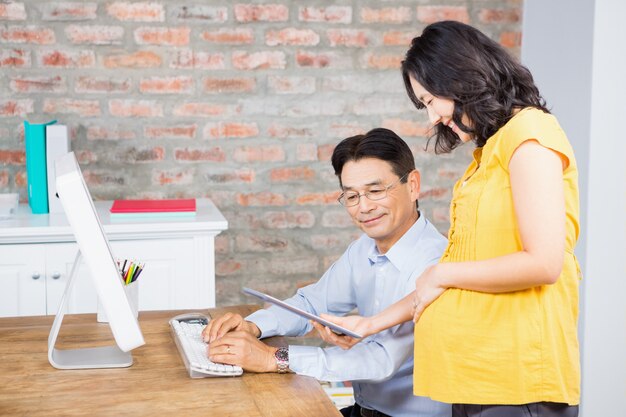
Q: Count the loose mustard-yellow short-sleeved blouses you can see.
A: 1